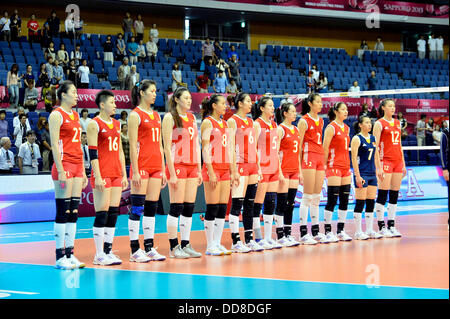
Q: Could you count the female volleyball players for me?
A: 12